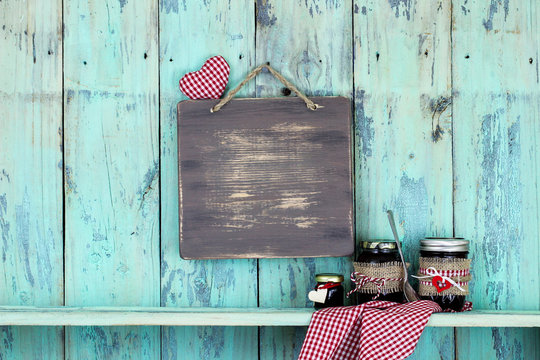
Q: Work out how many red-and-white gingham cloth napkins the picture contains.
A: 1